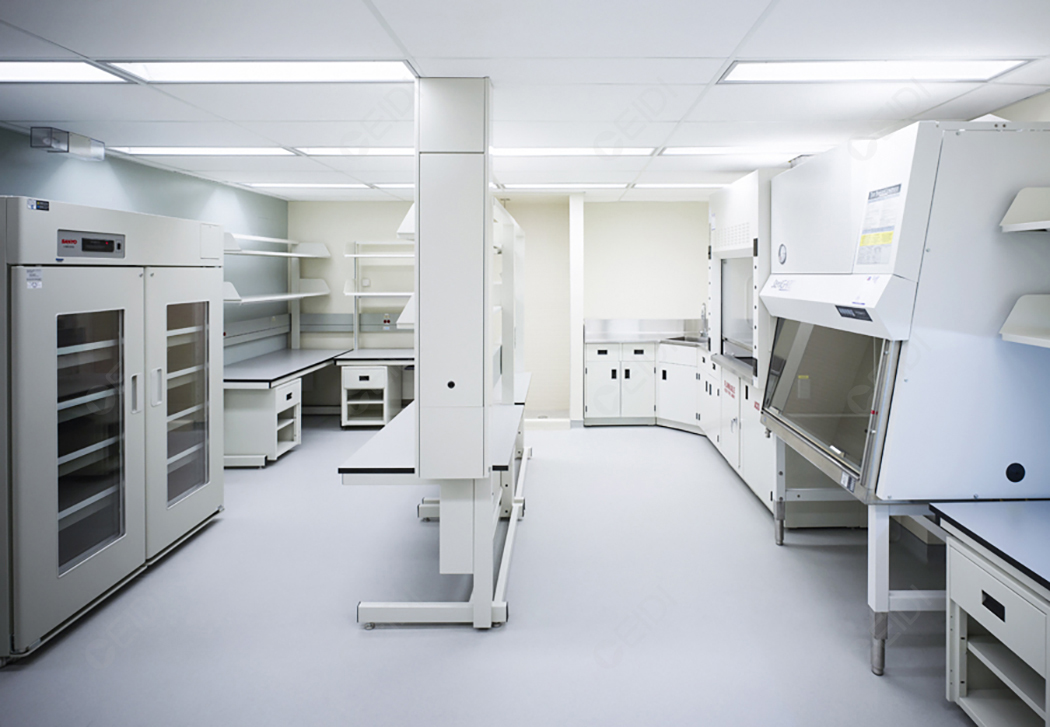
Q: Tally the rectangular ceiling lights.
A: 11